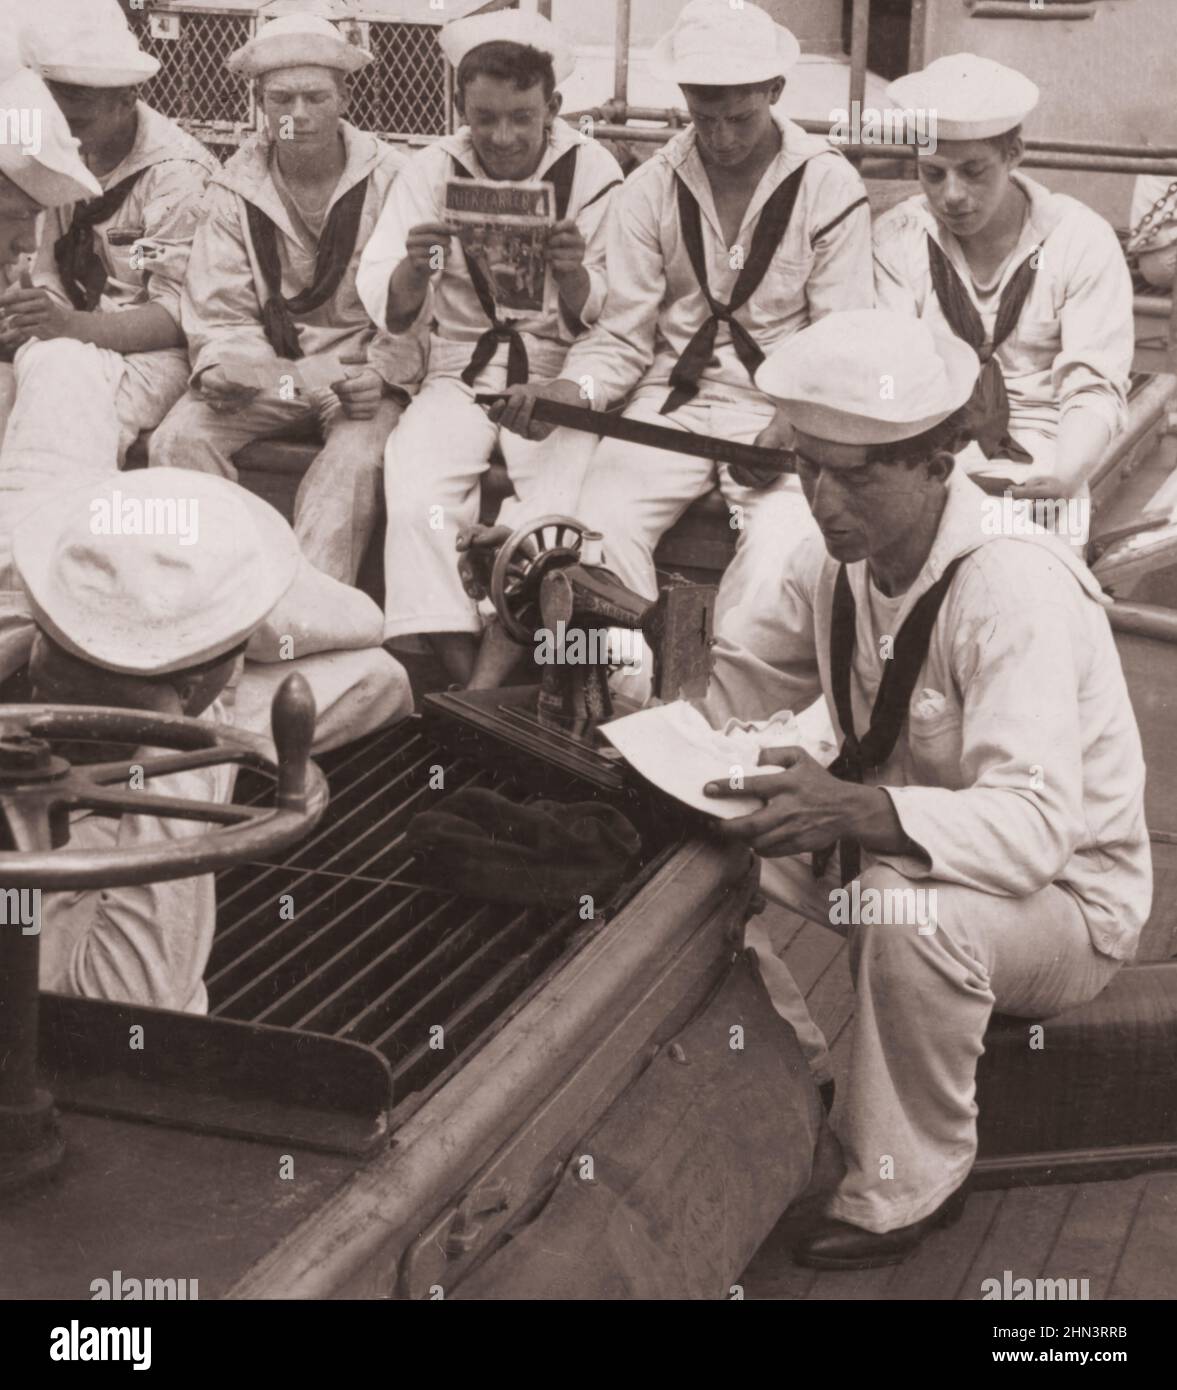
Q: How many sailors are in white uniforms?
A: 8